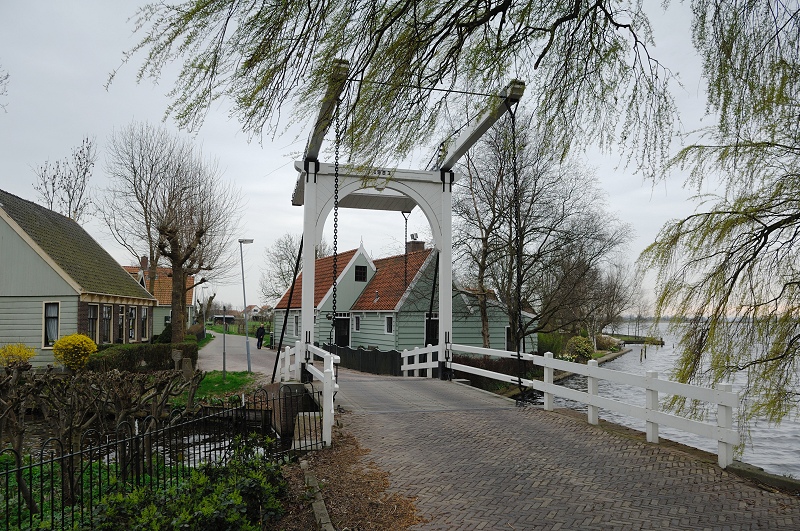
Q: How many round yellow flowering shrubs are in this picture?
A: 2